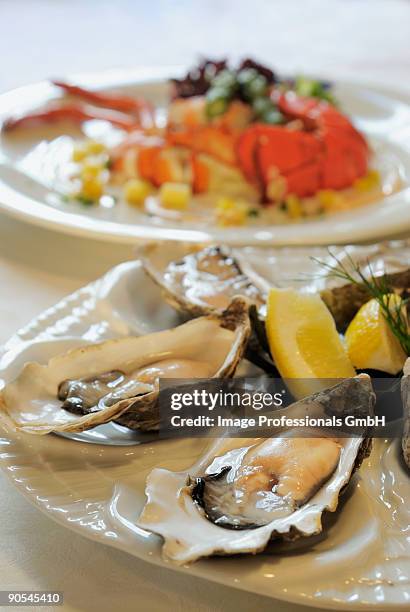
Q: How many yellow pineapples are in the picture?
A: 0